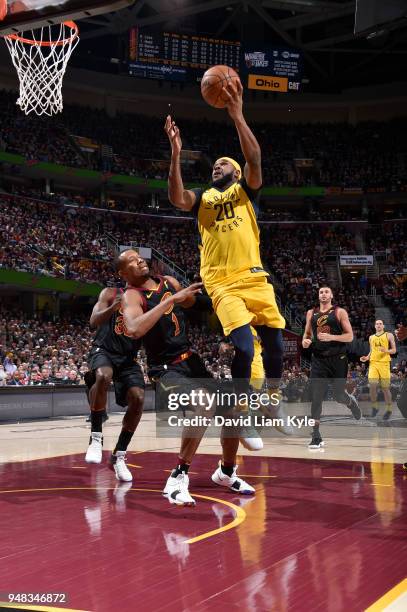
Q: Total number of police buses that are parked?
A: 0